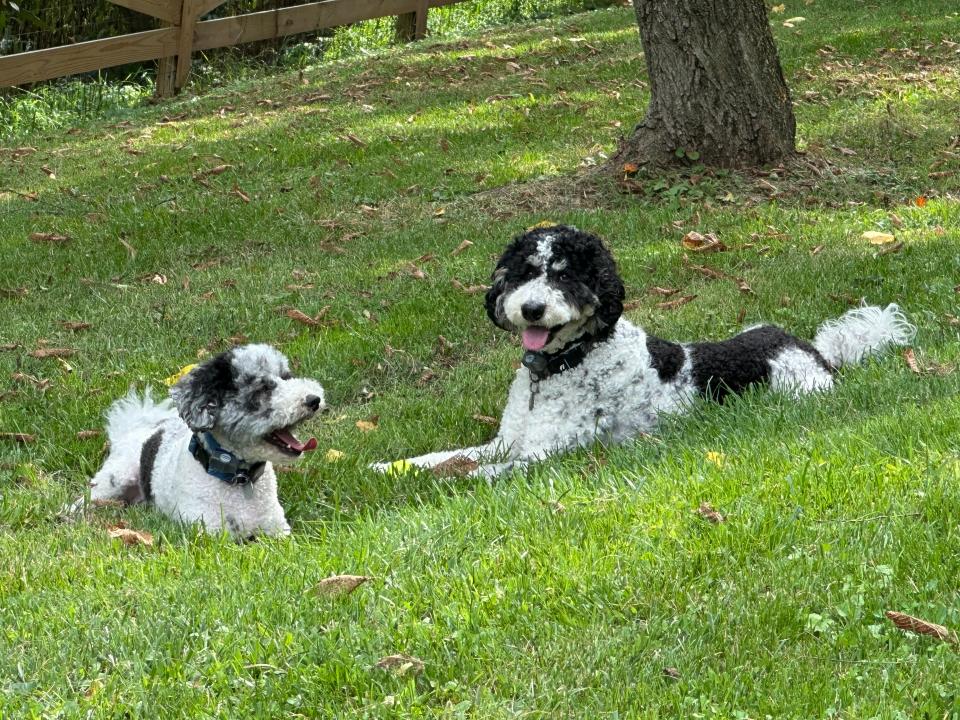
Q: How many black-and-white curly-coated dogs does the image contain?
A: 2